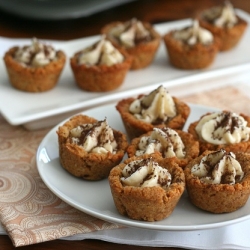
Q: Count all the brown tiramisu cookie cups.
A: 11